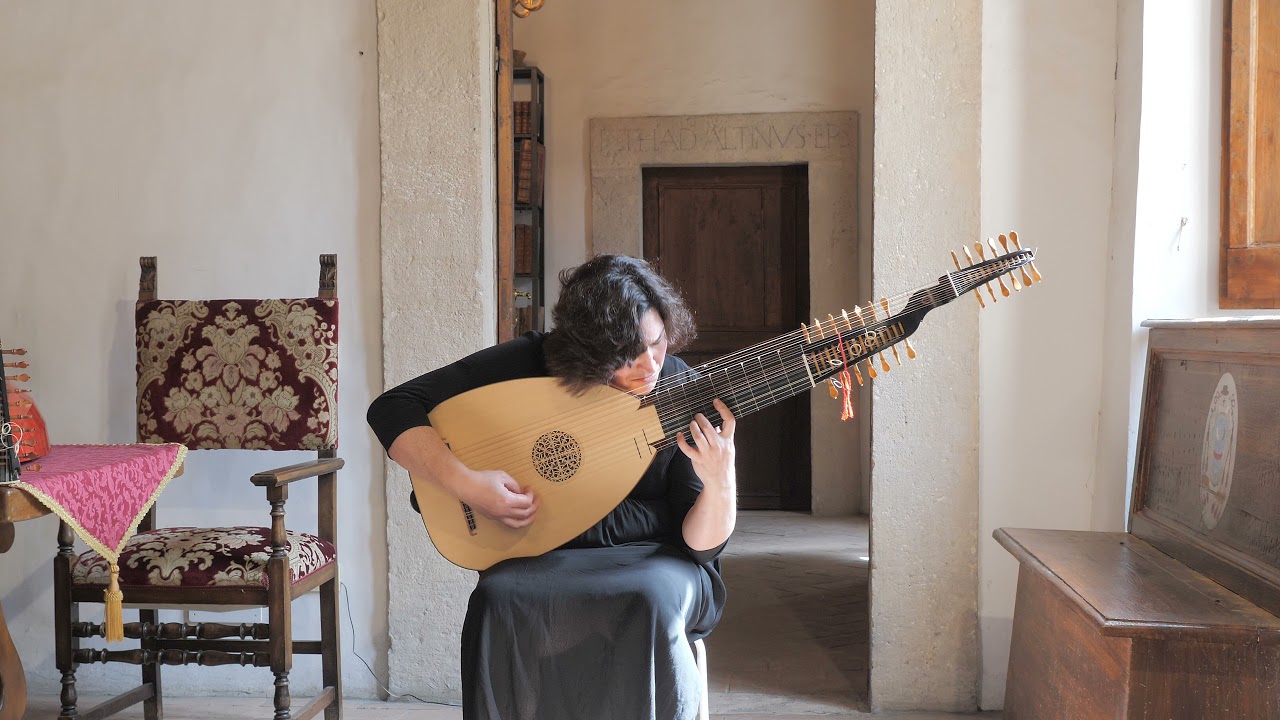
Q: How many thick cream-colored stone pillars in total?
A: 2